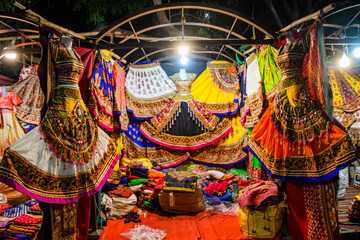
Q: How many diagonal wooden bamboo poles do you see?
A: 2